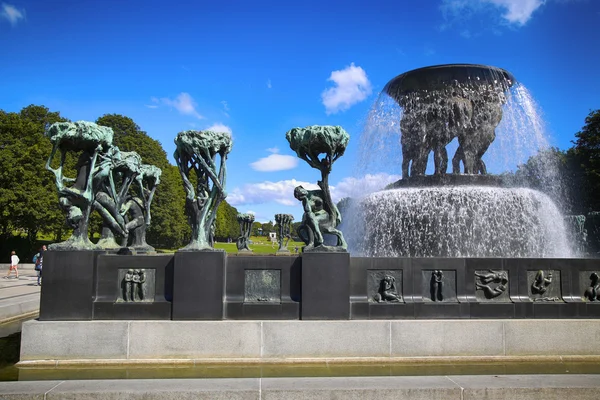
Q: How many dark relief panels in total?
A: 7